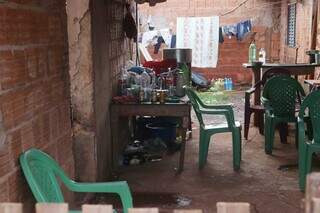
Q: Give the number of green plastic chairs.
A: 4